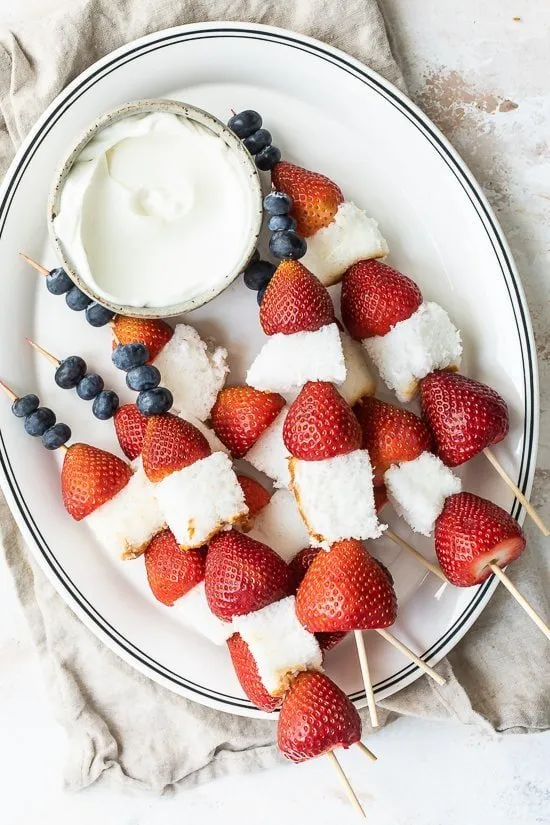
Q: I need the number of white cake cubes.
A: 14